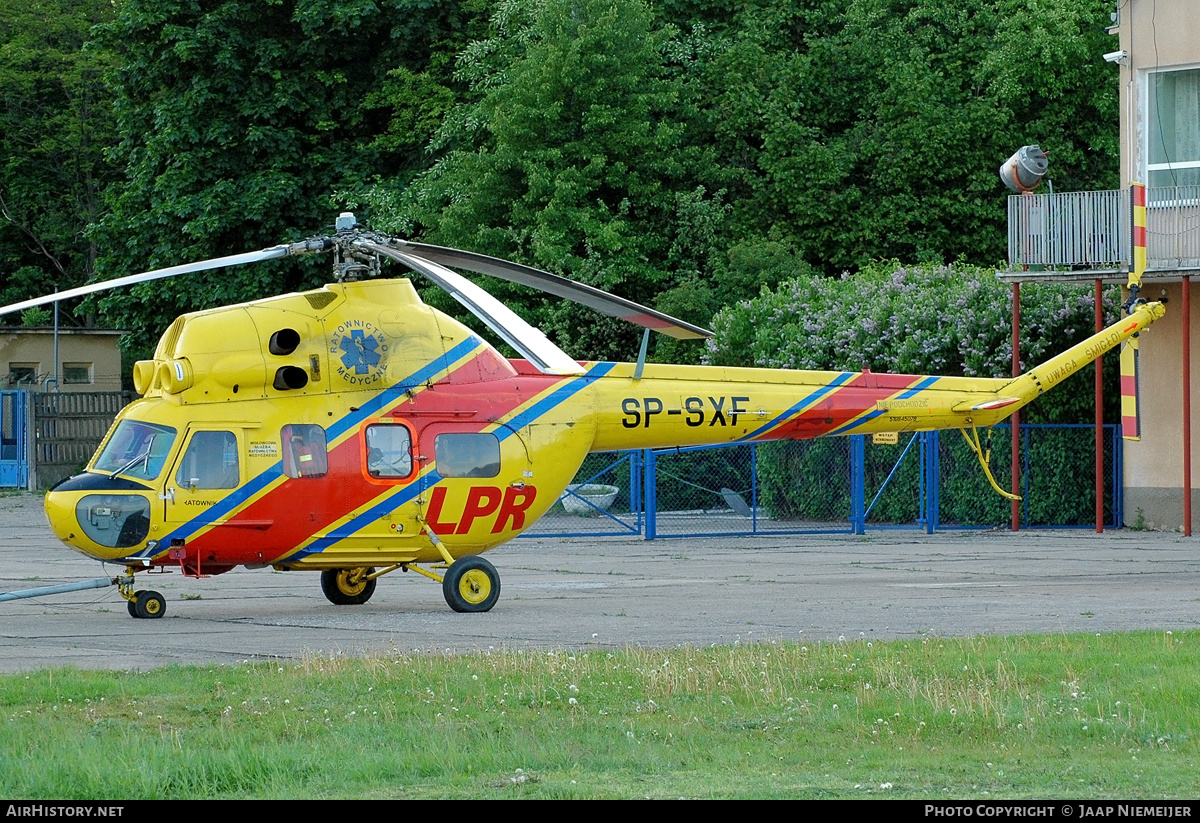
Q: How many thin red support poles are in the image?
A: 3